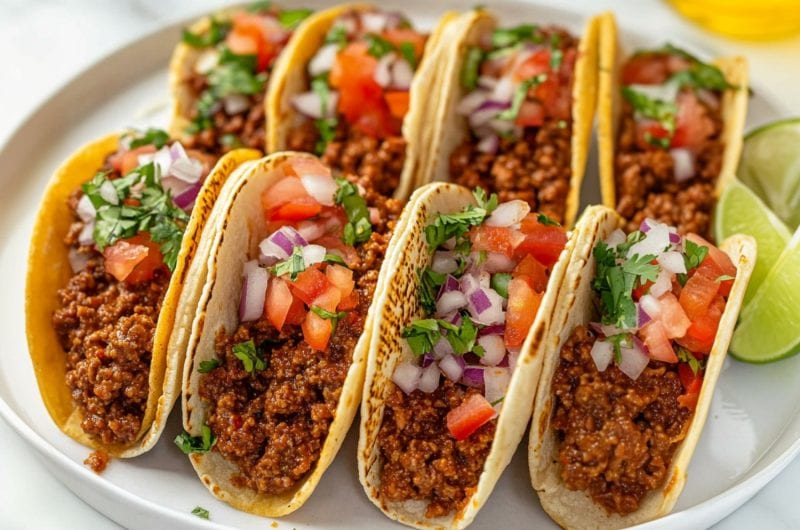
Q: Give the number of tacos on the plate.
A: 8